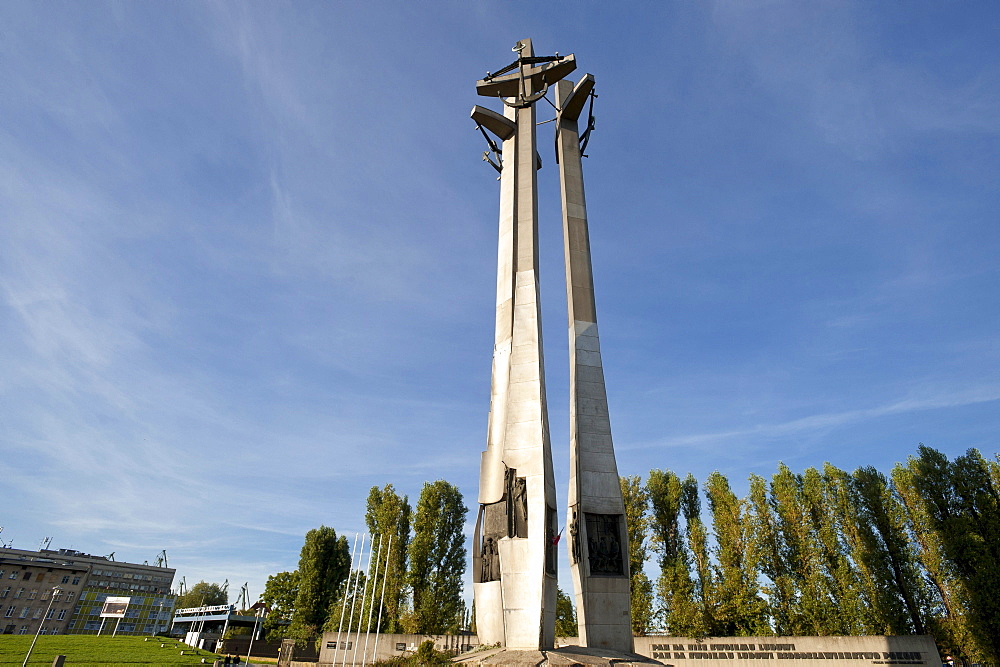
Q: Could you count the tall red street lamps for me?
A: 0